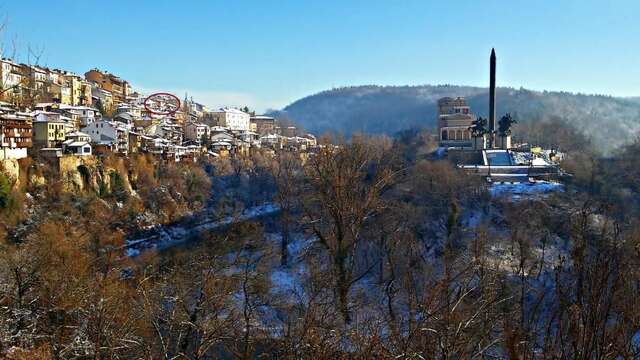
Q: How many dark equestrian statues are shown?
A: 2